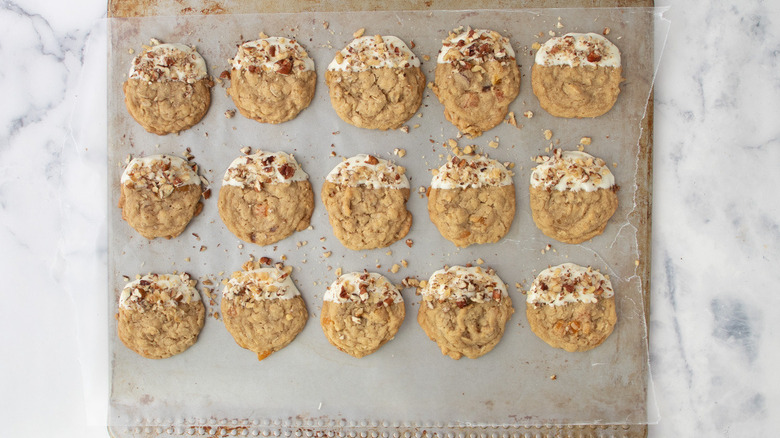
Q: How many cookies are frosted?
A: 15